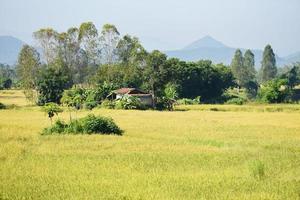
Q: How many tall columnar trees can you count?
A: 3